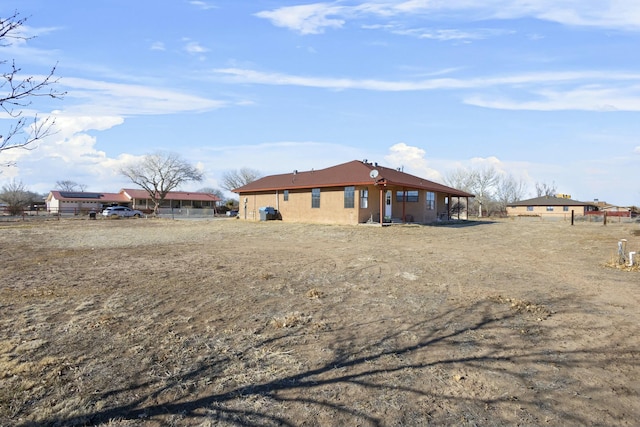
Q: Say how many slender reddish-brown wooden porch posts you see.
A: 5